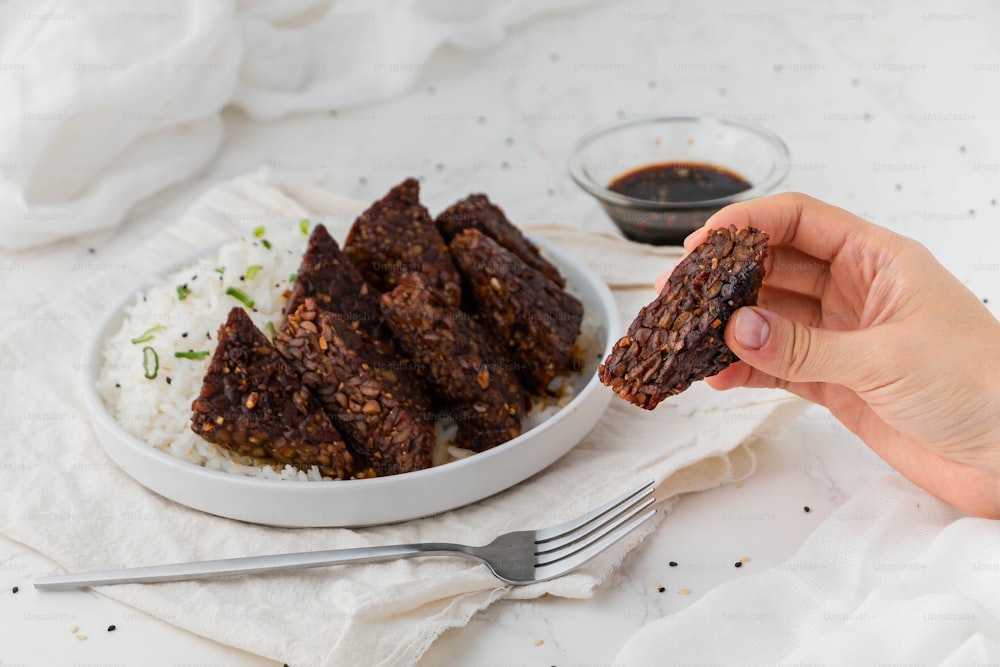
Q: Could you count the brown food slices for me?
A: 8